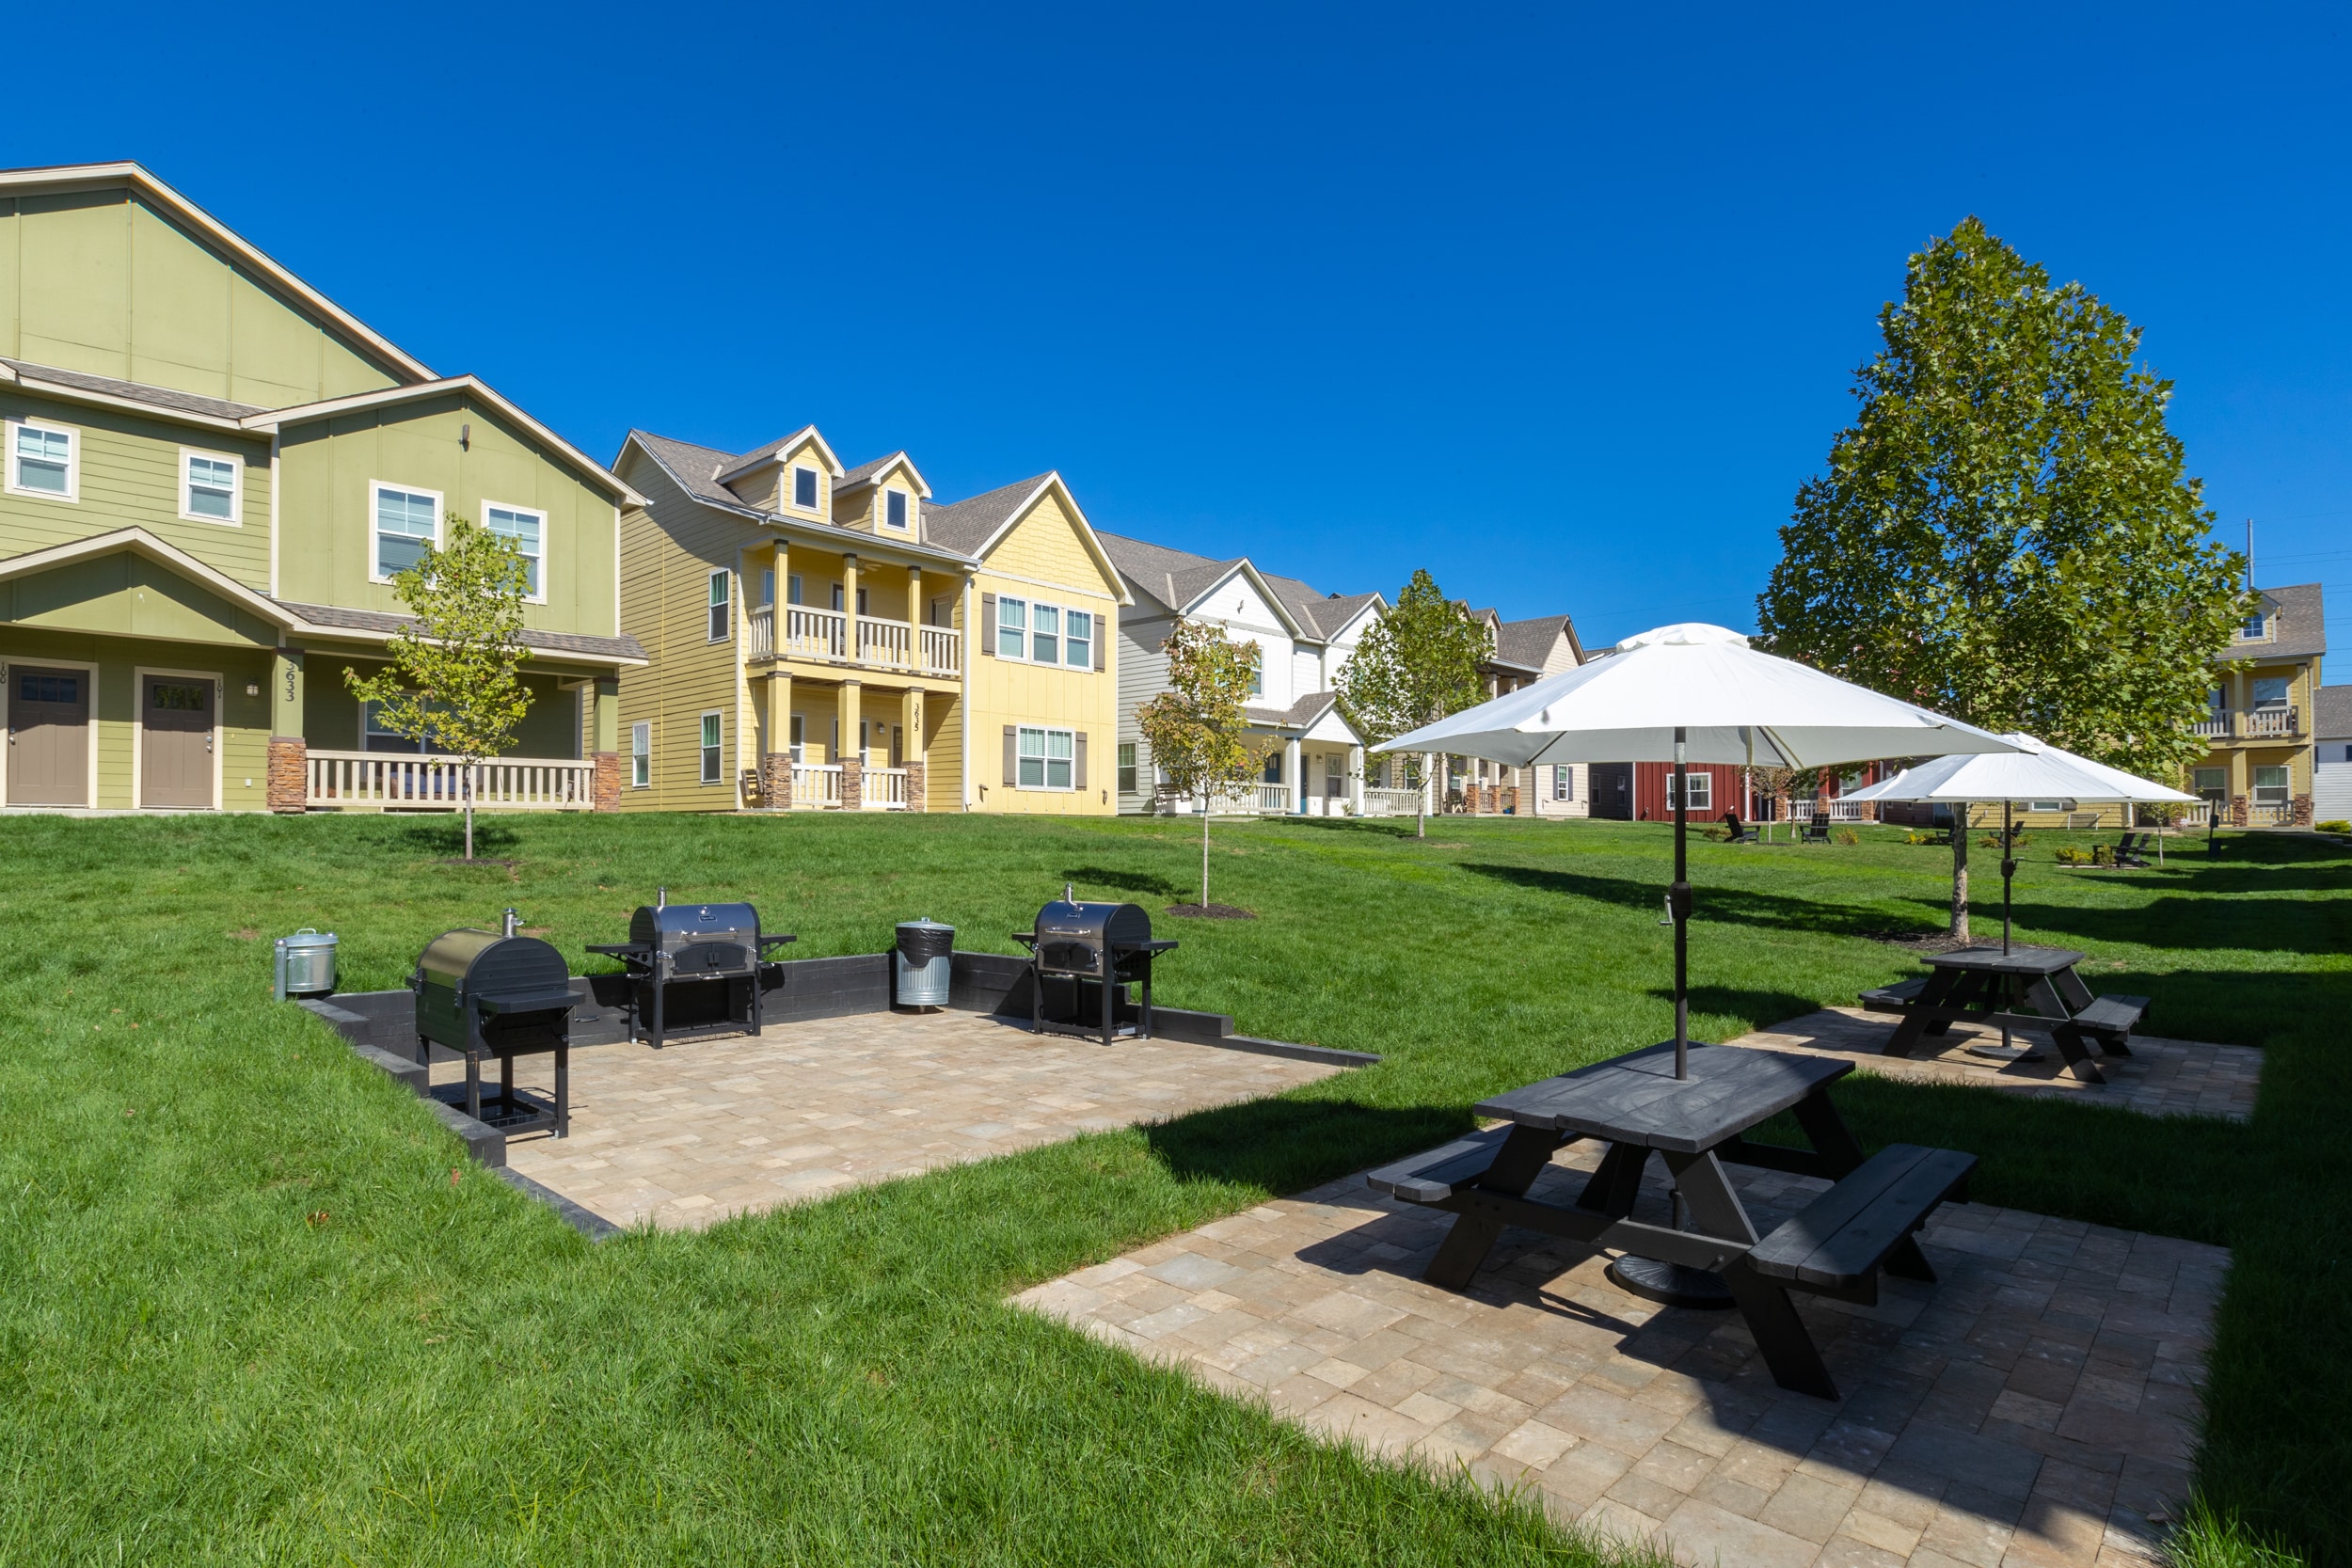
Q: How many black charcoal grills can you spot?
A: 3